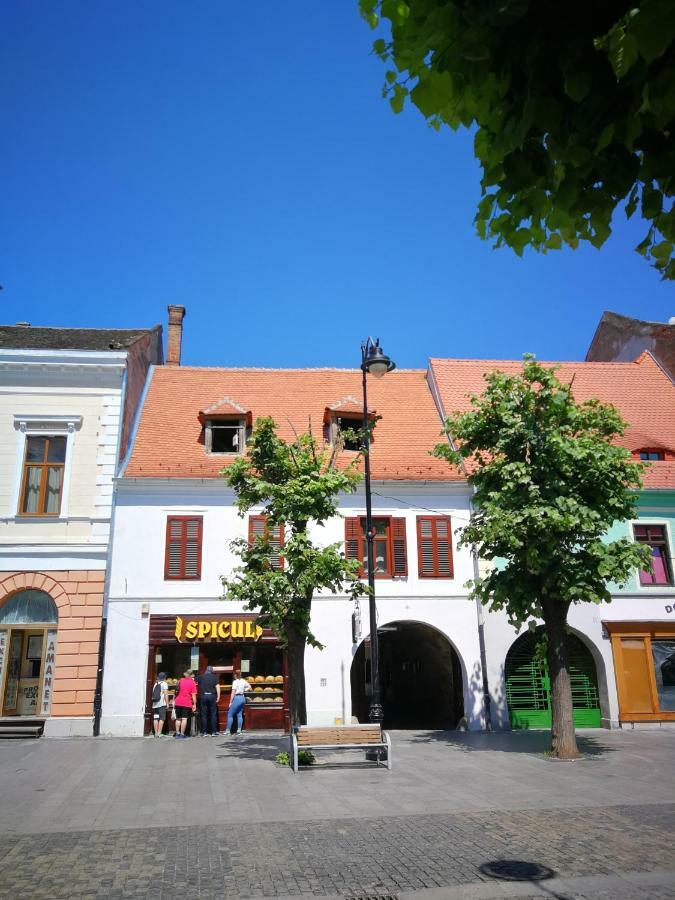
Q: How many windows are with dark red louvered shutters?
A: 4